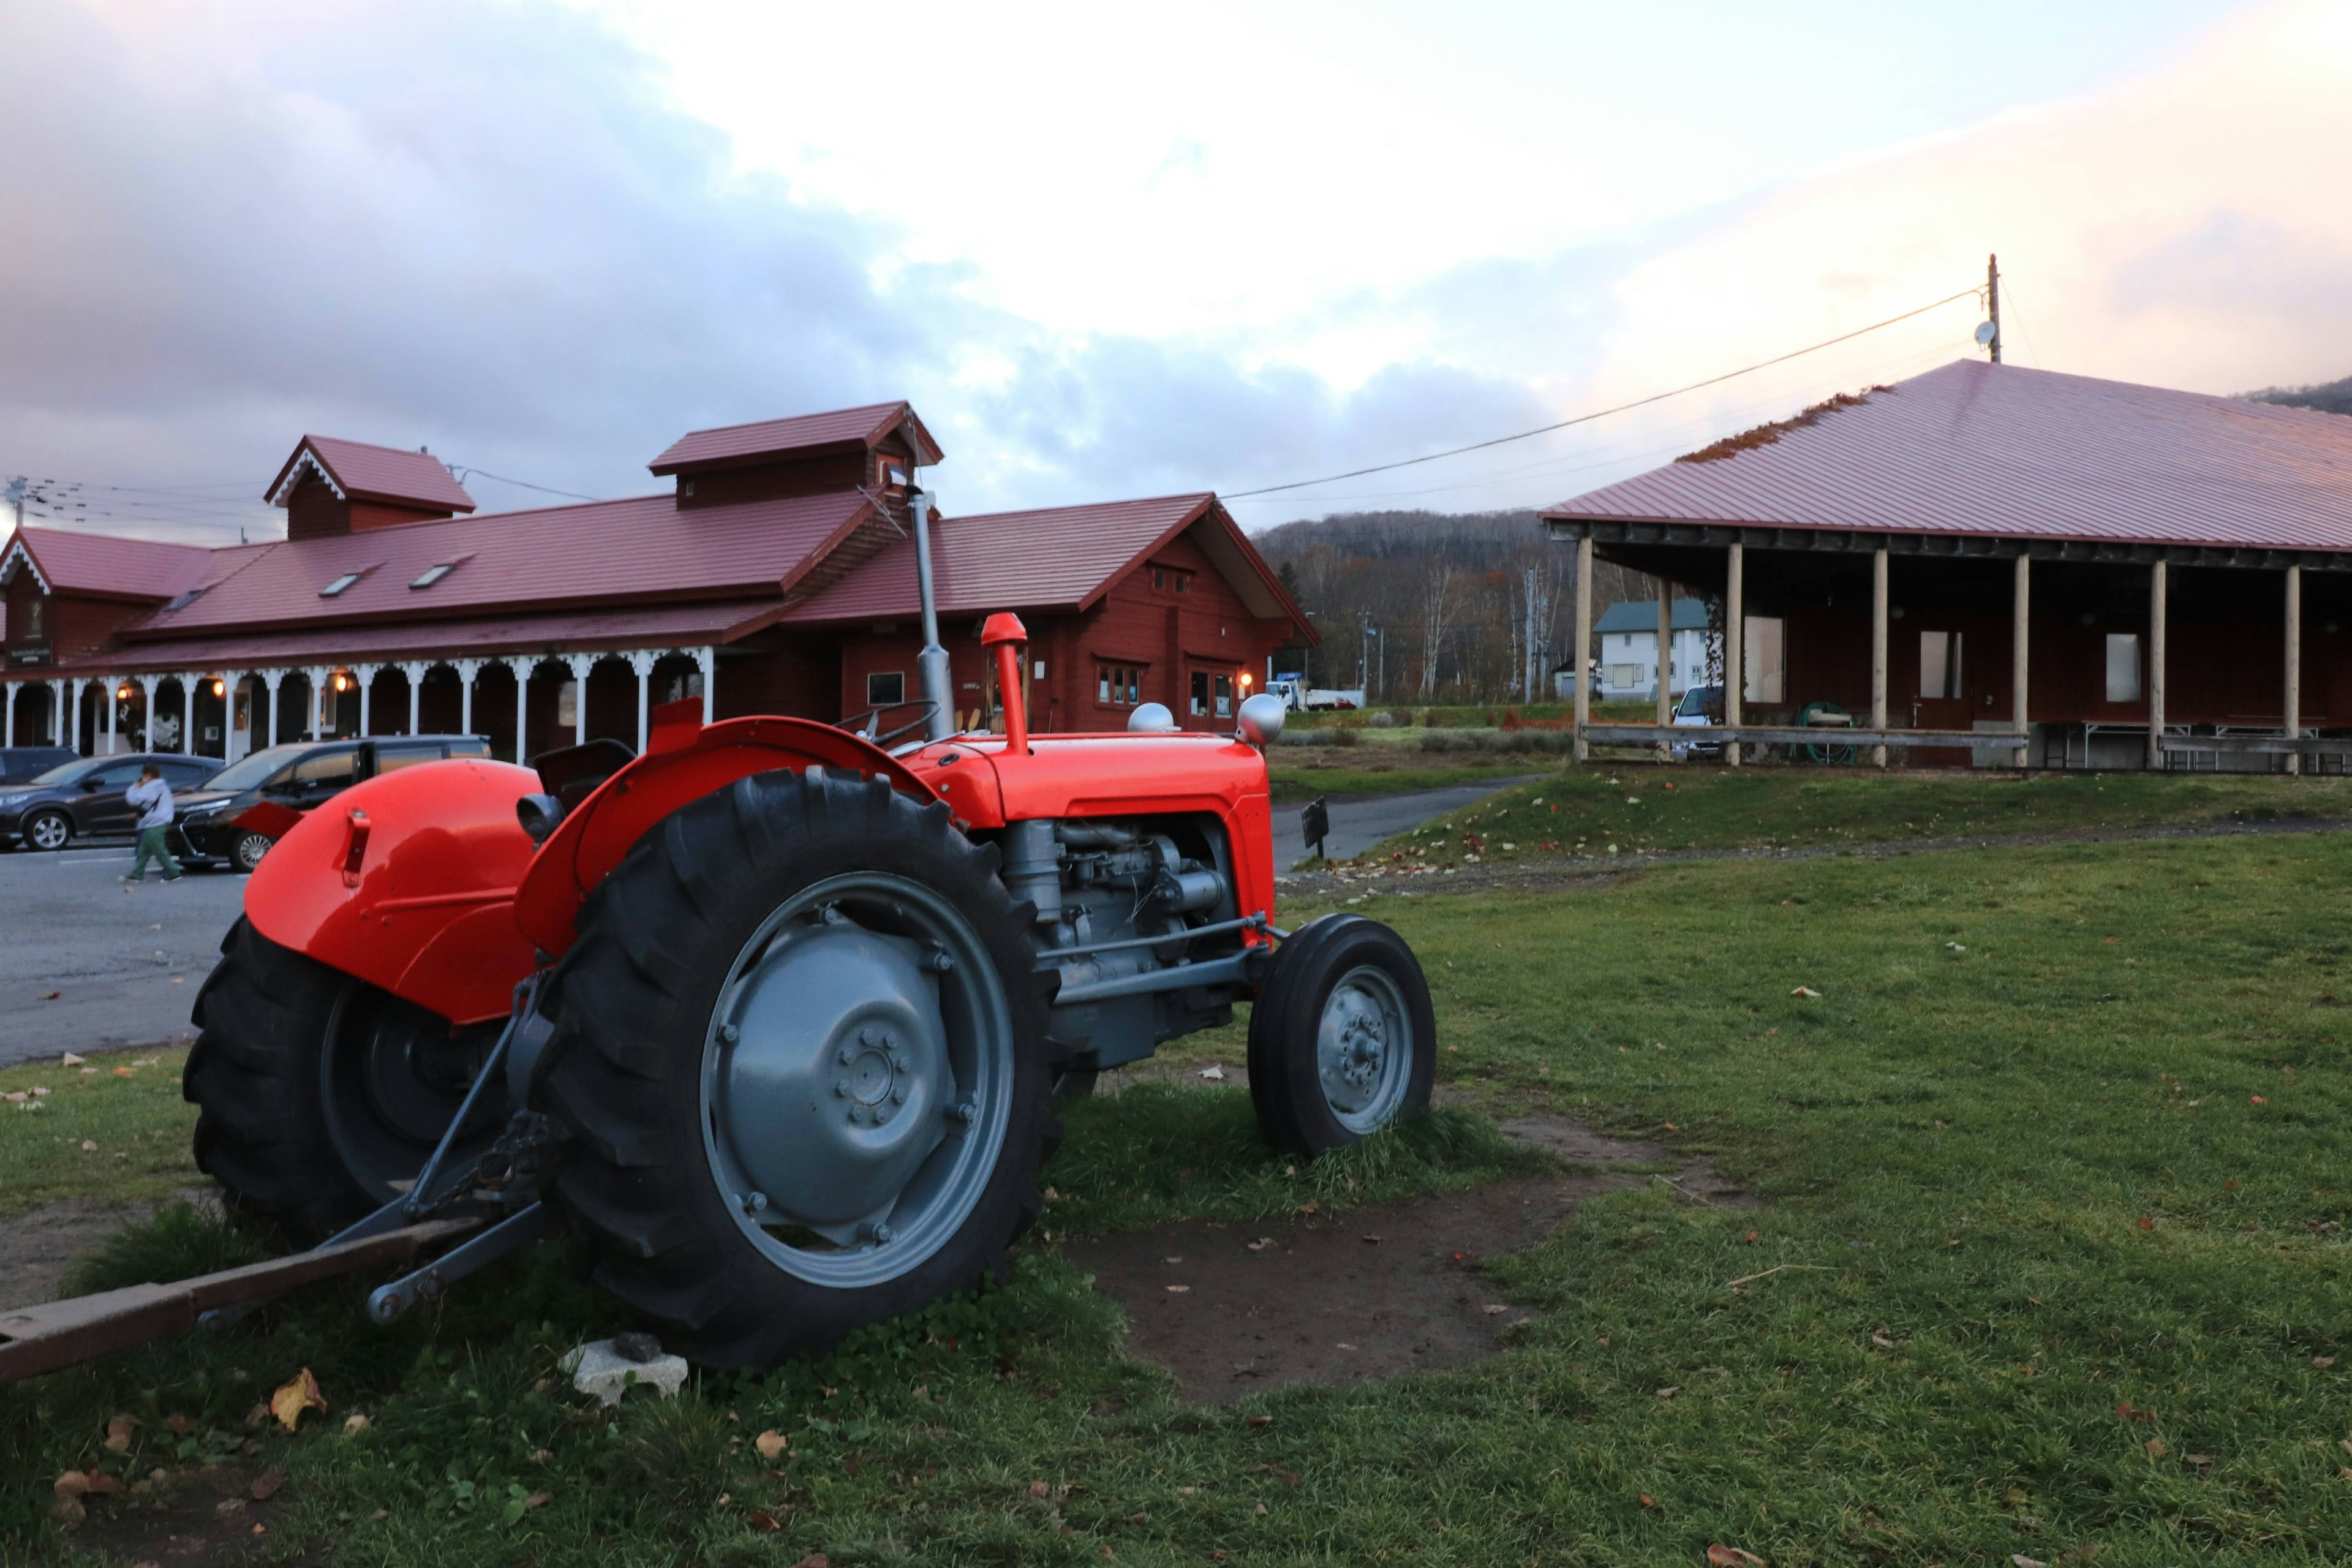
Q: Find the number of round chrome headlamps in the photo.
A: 2